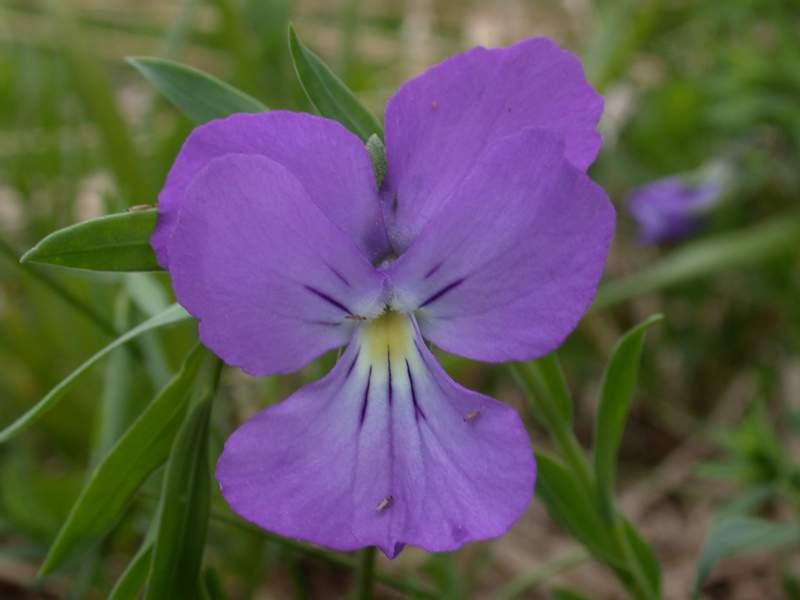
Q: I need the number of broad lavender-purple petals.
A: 5